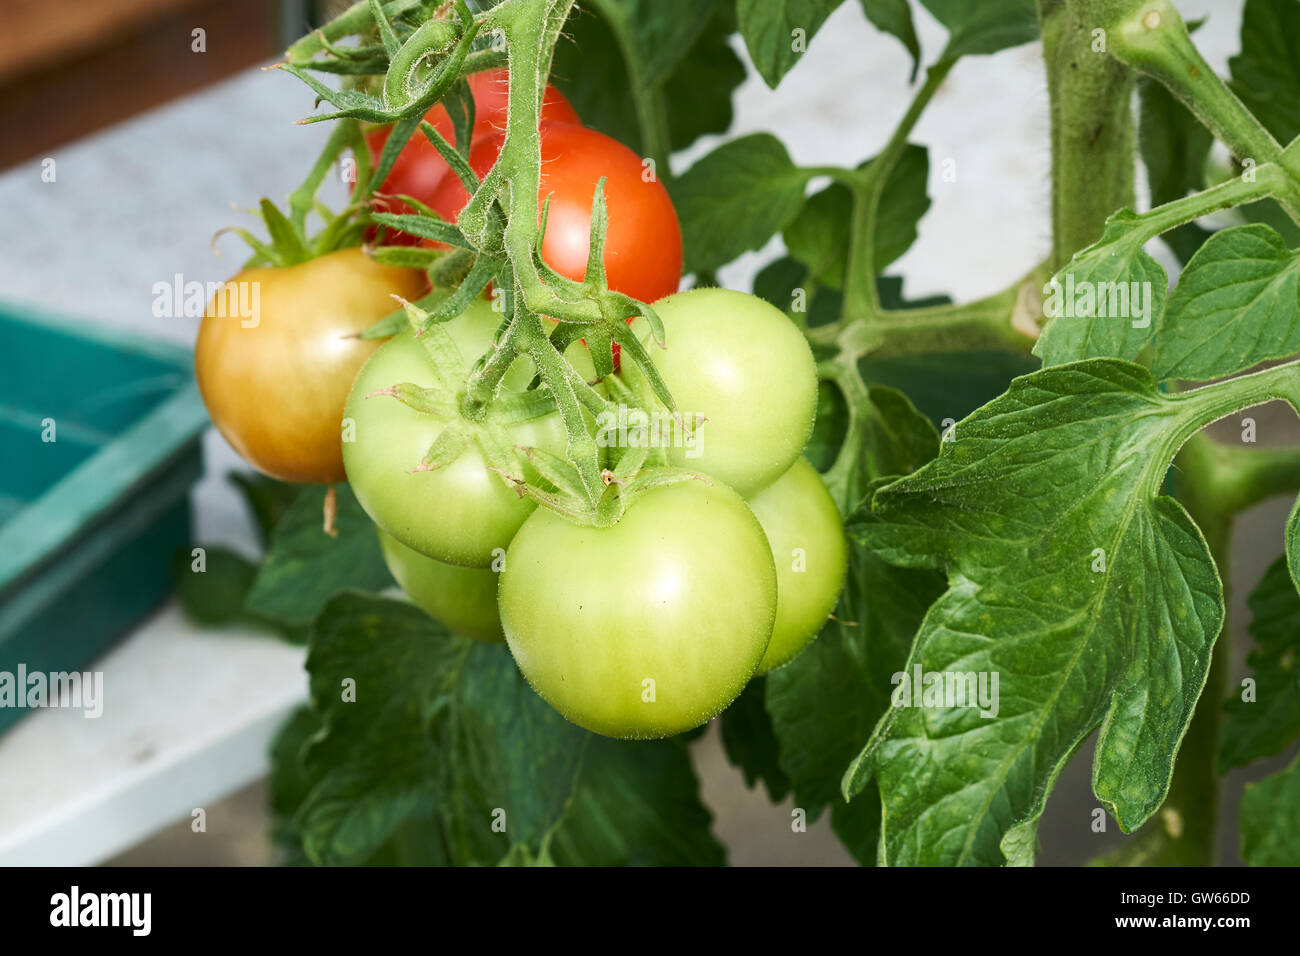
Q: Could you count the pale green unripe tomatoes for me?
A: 5